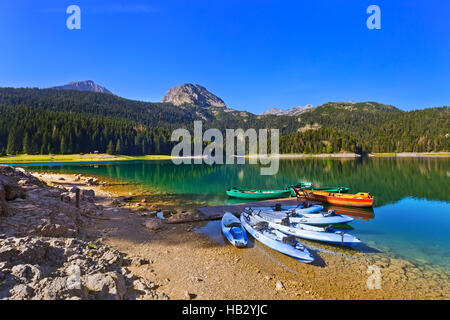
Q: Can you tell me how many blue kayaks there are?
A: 5